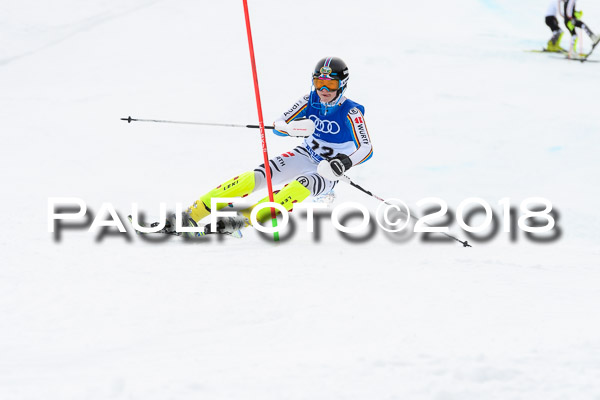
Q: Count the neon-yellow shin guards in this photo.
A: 2